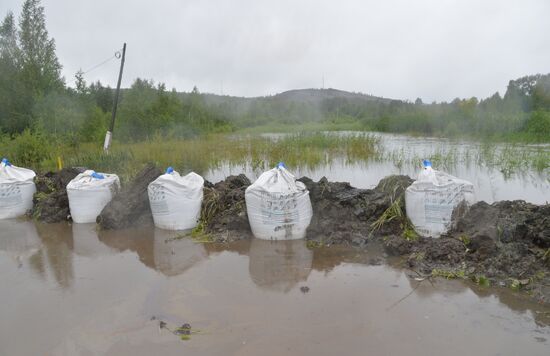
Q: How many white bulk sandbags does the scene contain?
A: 5